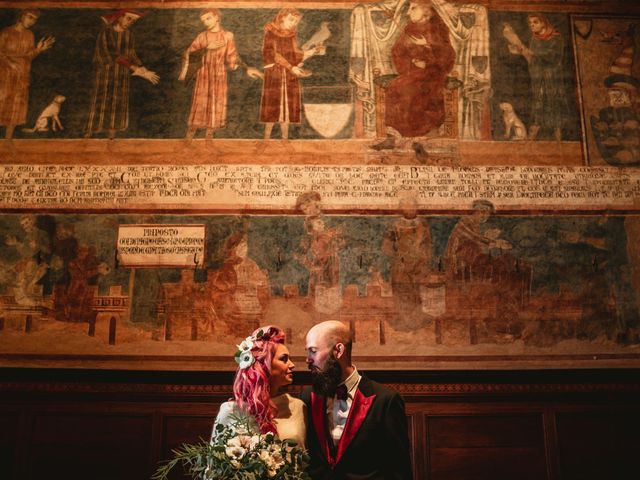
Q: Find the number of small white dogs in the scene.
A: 2